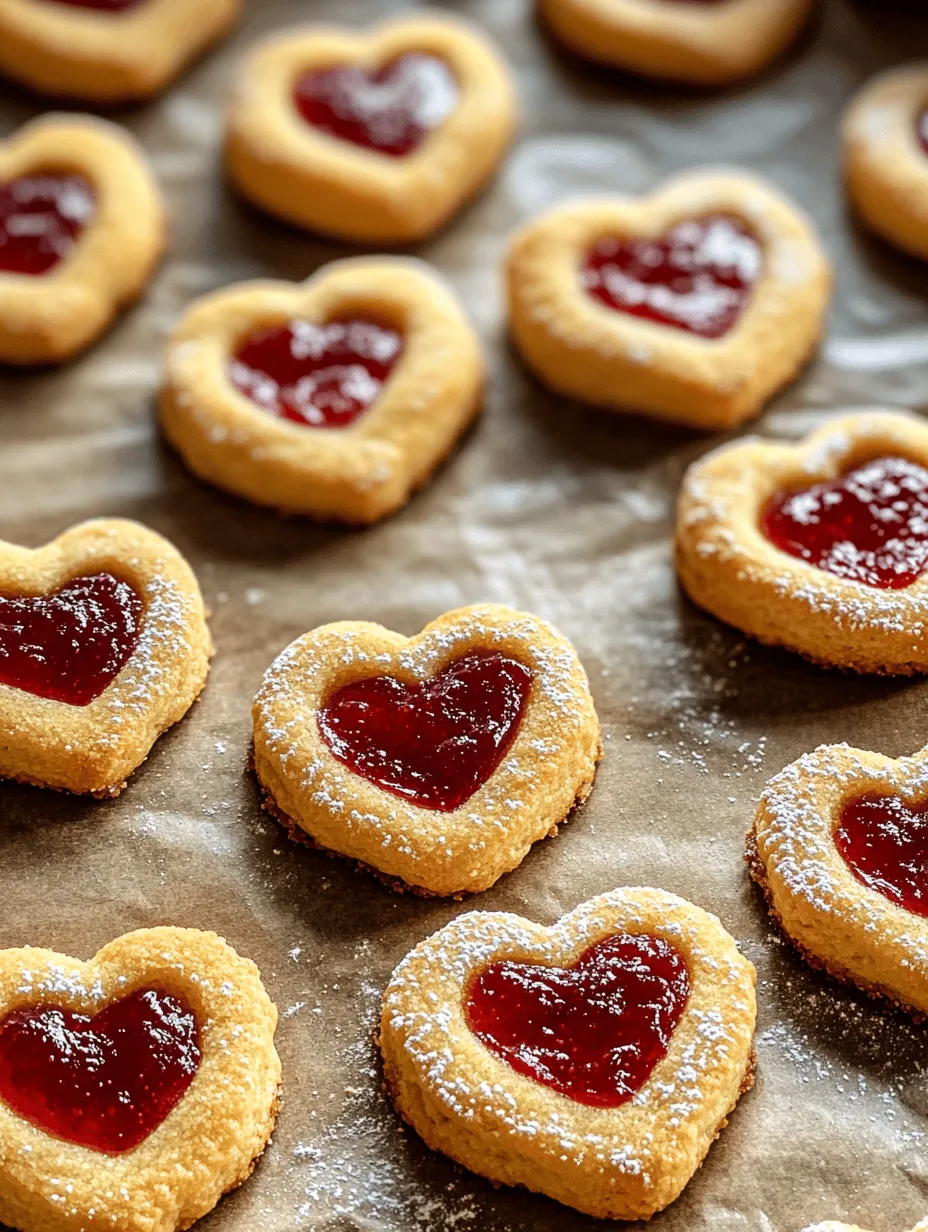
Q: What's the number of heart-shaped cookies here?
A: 13